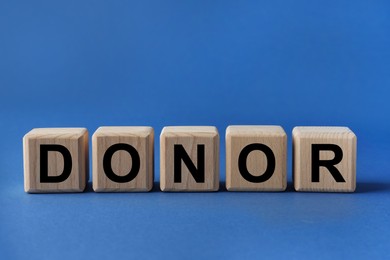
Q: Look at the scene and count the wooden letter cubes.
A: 5